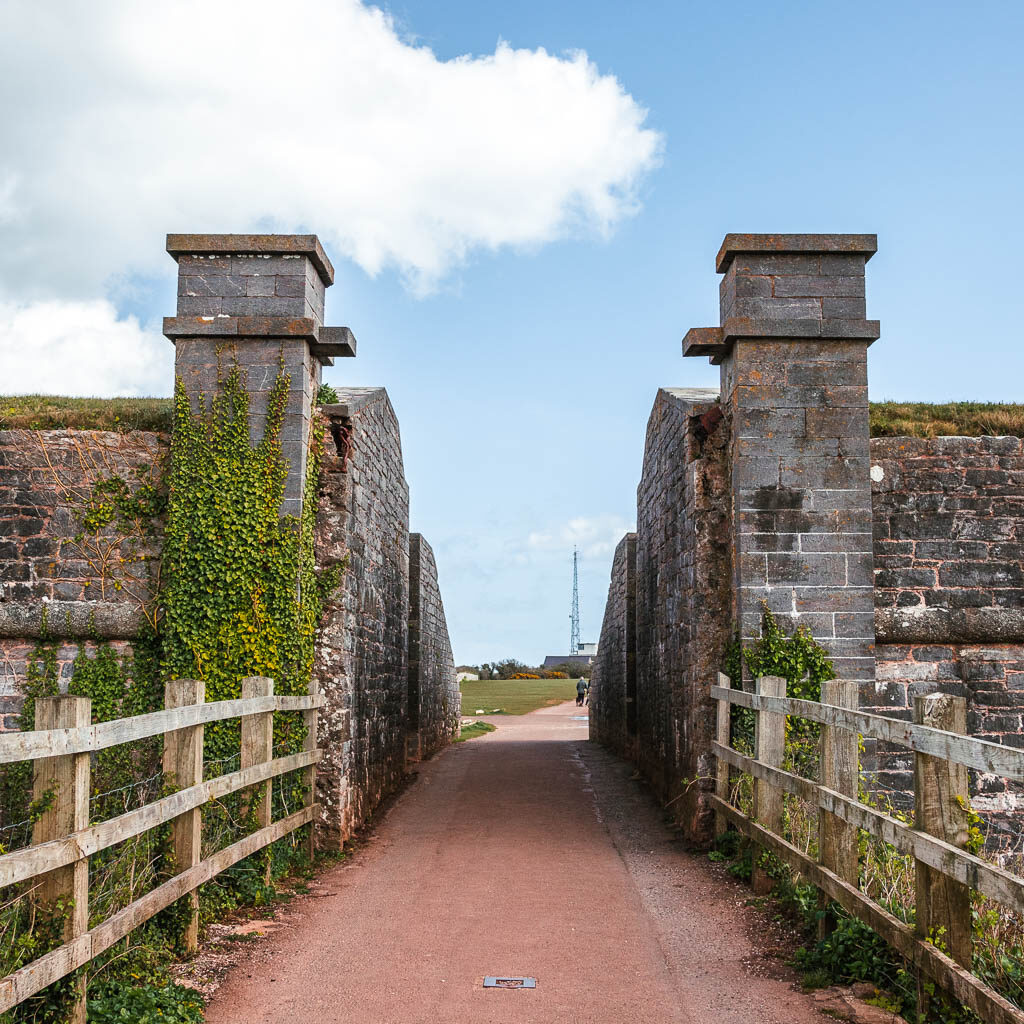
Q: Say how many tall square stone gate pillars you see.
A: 2